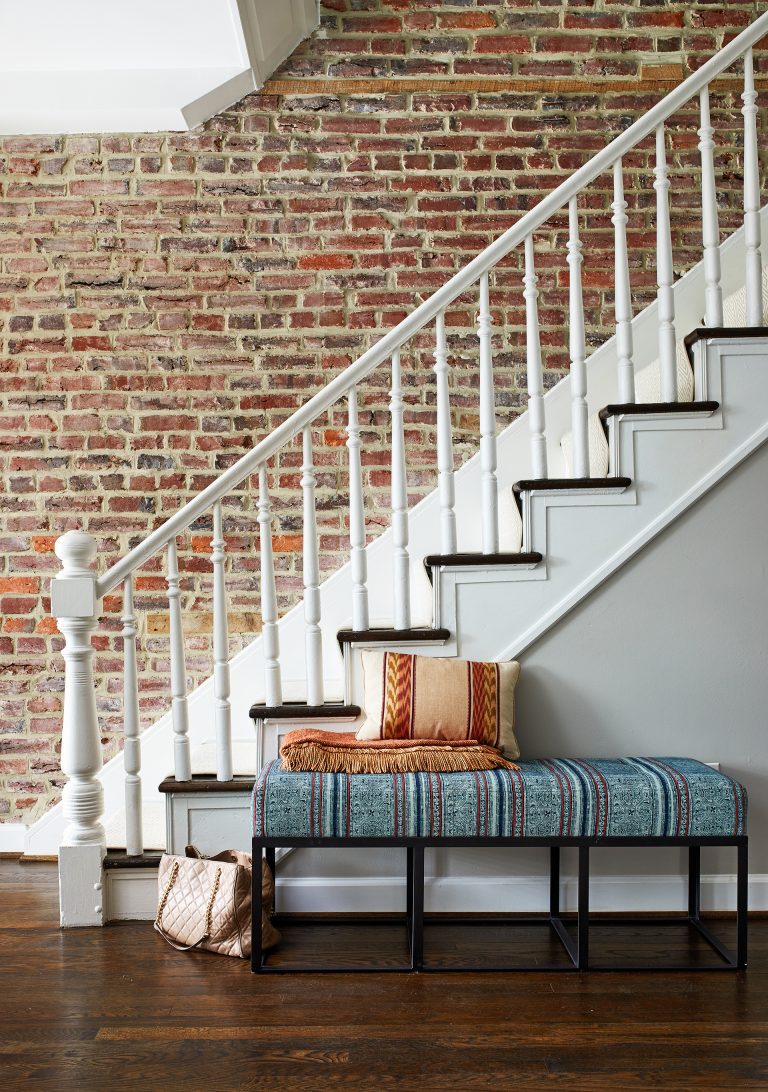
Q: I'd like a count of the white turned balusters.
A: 15